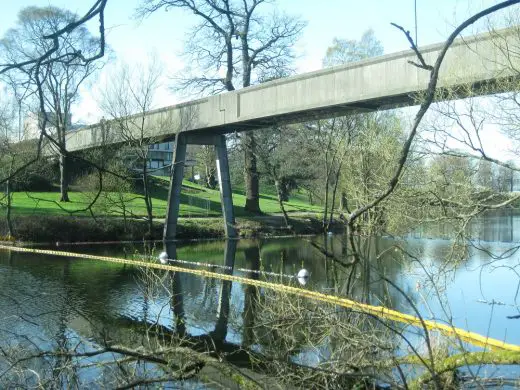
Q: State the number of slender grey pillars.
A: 2